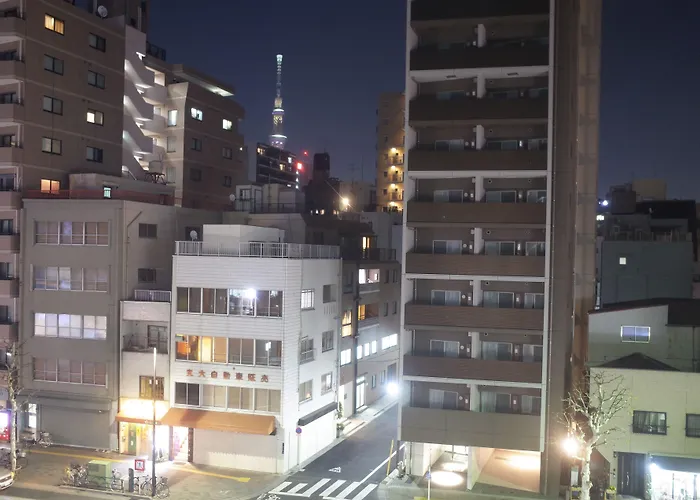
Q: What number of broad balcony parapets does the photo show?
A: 9